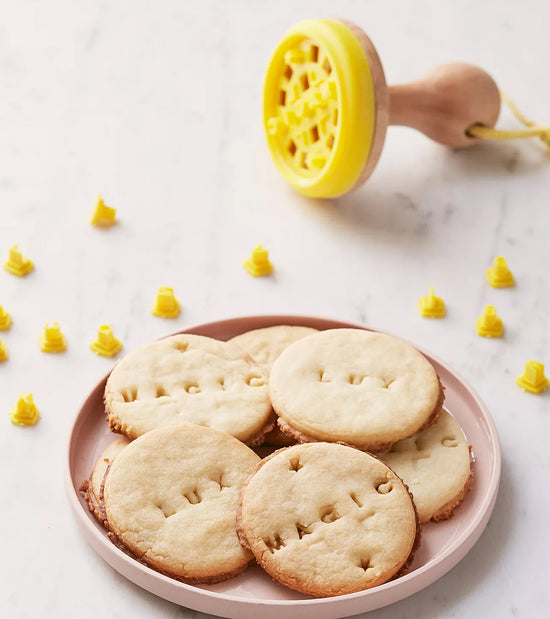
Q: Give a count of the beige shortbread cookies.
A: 7